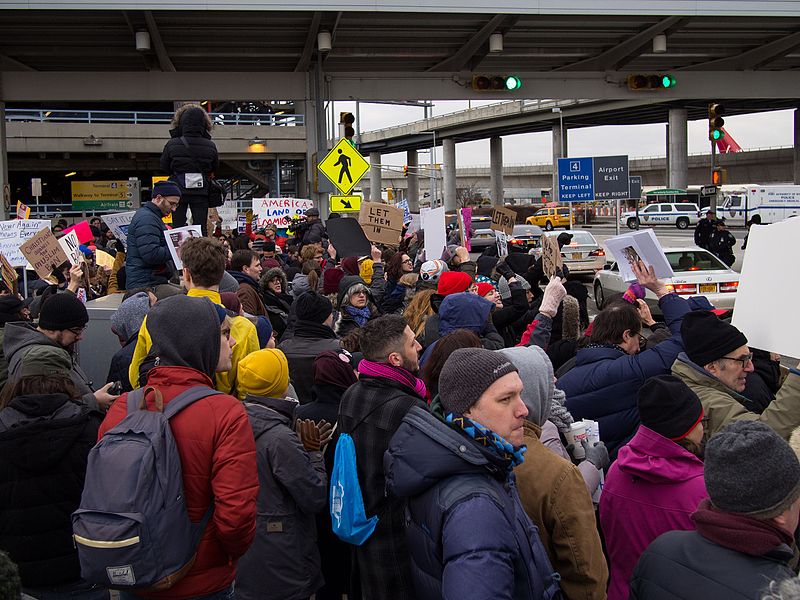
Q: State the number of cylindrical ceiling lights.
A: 4